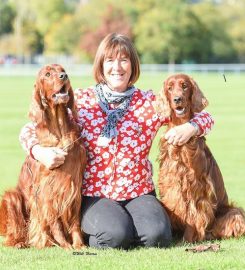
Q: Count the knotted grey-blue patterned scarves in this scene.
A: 1